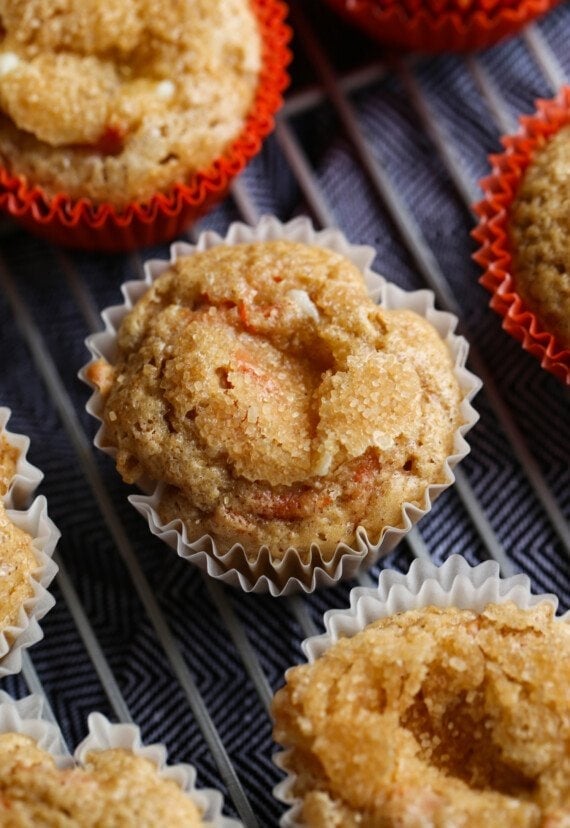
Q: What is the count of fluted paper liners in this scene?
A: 7